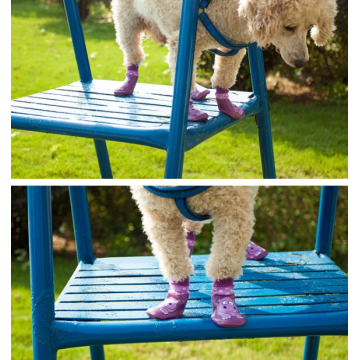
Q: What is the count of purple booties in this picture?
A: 8